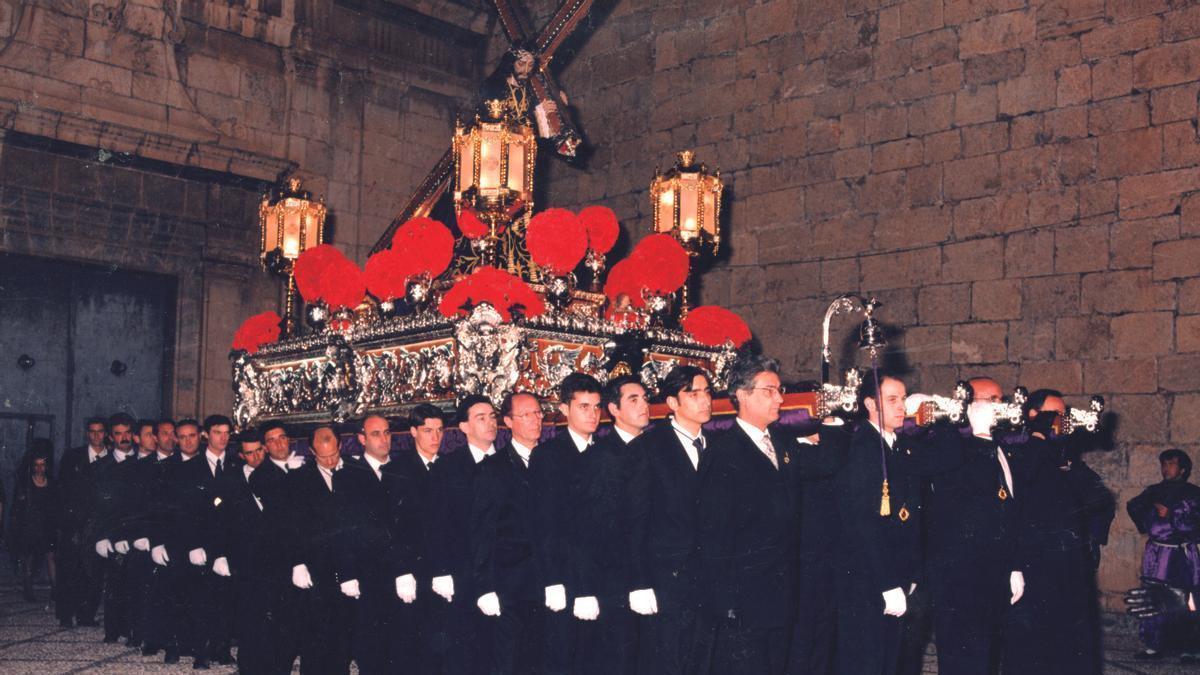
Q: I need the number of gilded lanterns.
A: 3